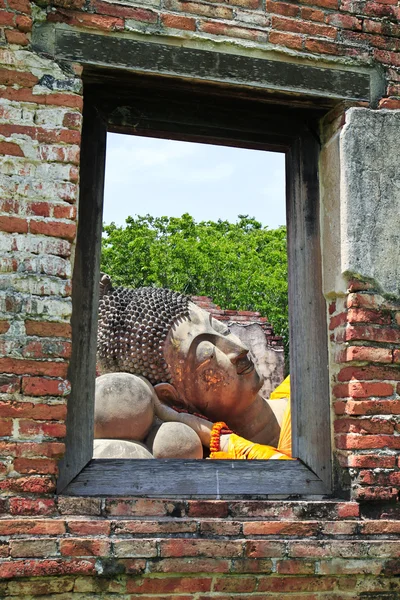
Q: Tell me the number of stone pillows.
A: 3